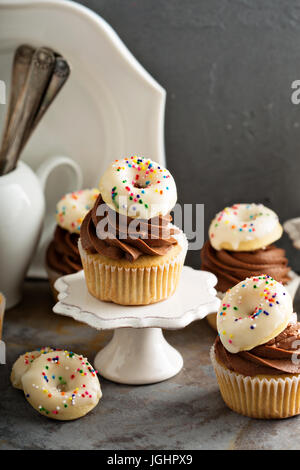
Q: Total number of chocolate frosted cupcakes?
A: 4